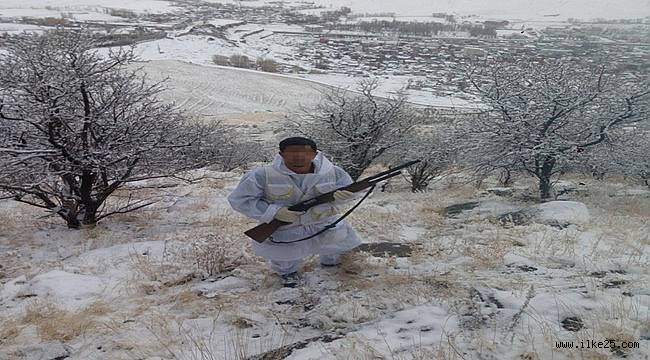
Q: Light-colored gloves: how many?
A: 2